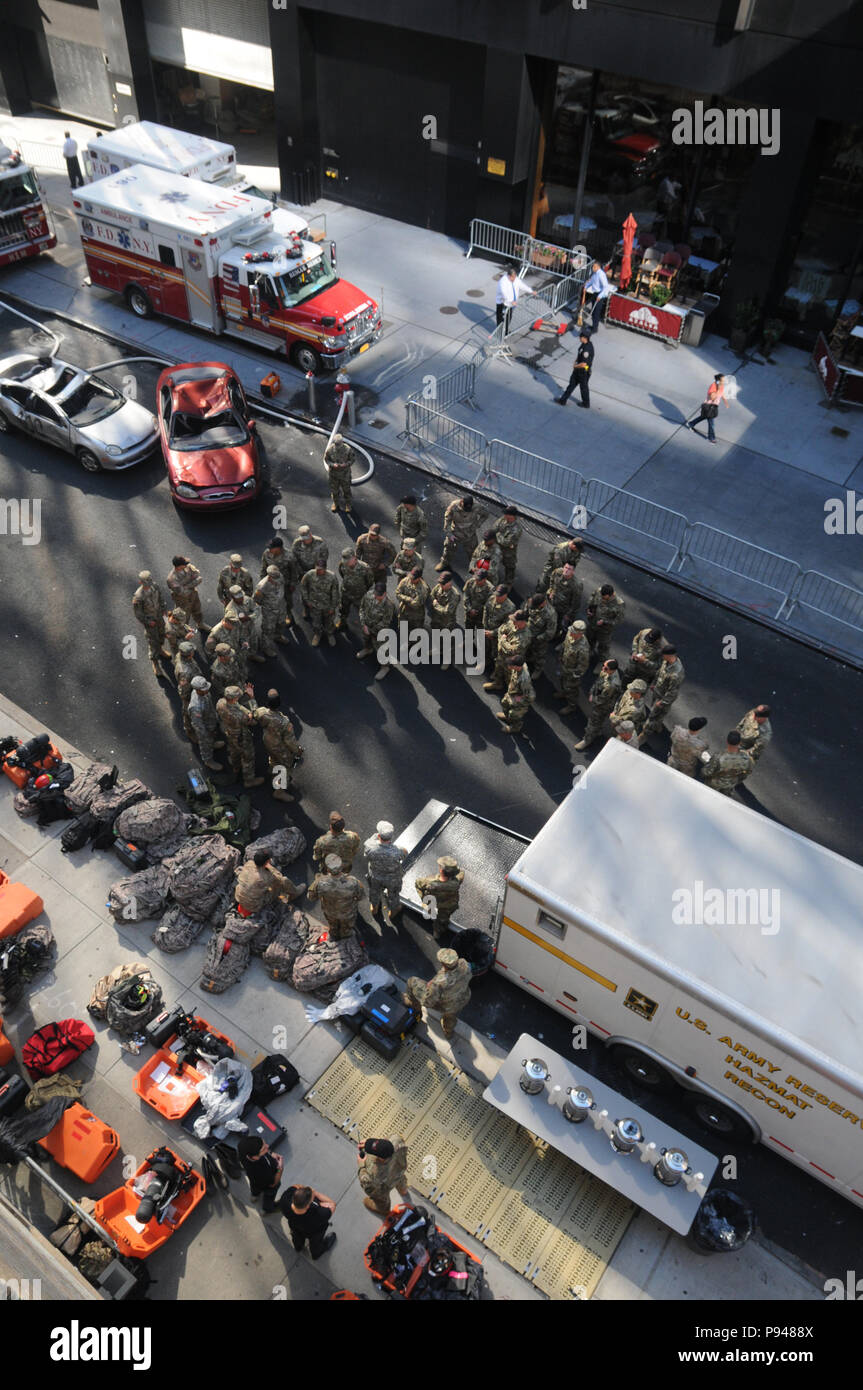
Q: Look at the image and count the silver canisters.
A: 4